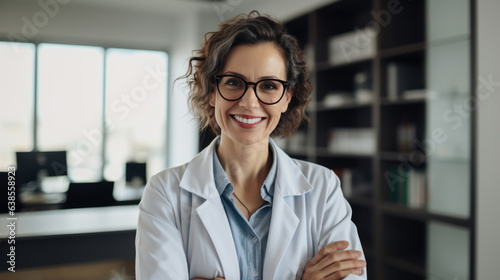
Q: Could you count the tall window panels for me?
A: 3